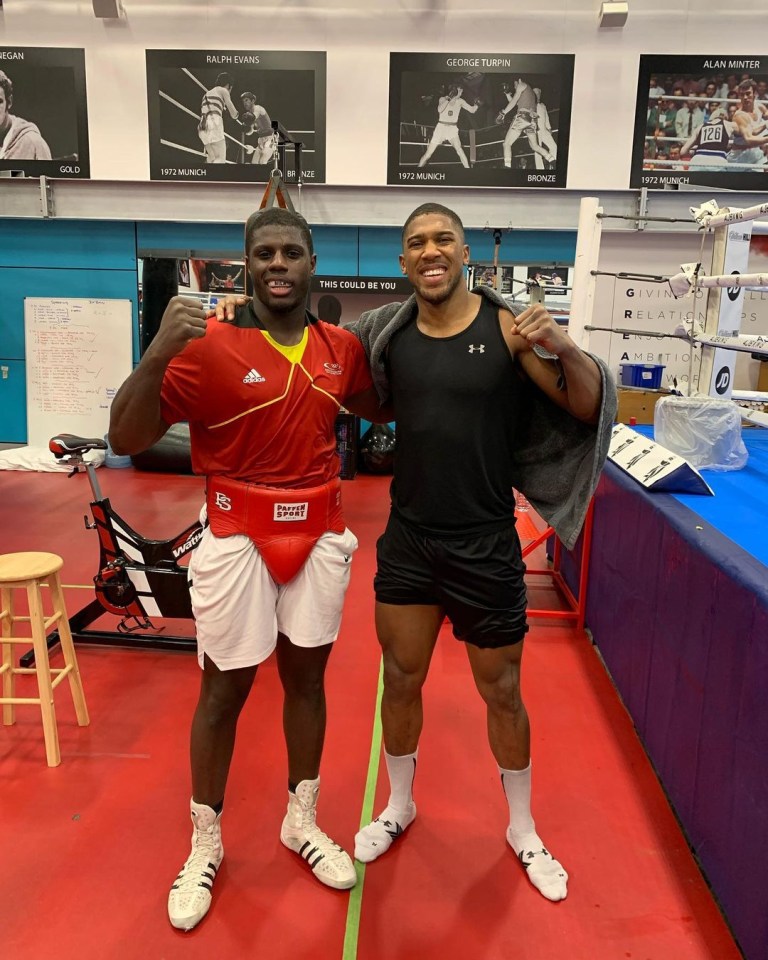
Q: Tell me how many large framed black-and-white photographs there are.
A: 3